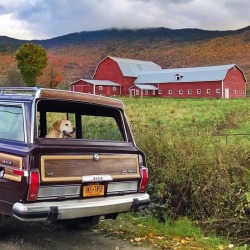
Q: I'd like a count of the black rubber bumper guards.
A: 2